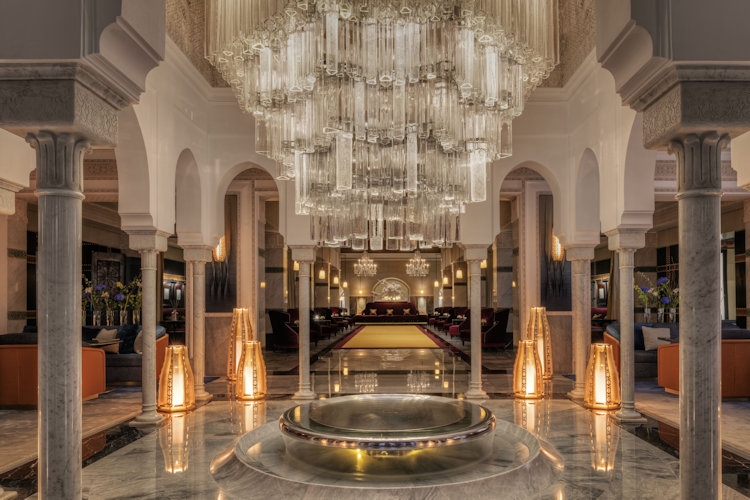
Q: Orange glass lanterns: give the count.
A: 6